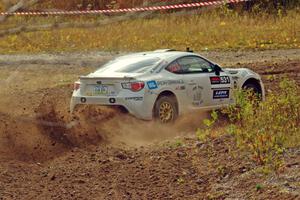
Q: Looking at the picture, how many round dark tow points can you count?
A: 2